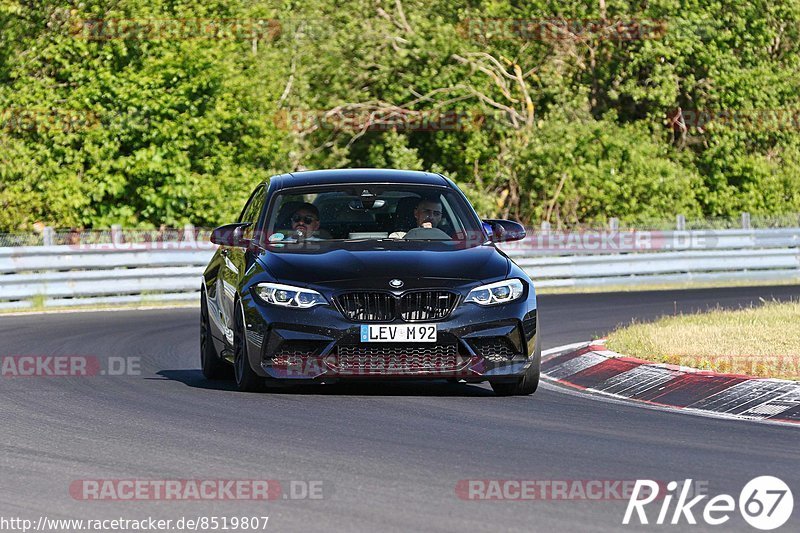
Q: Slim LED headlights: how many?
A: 2